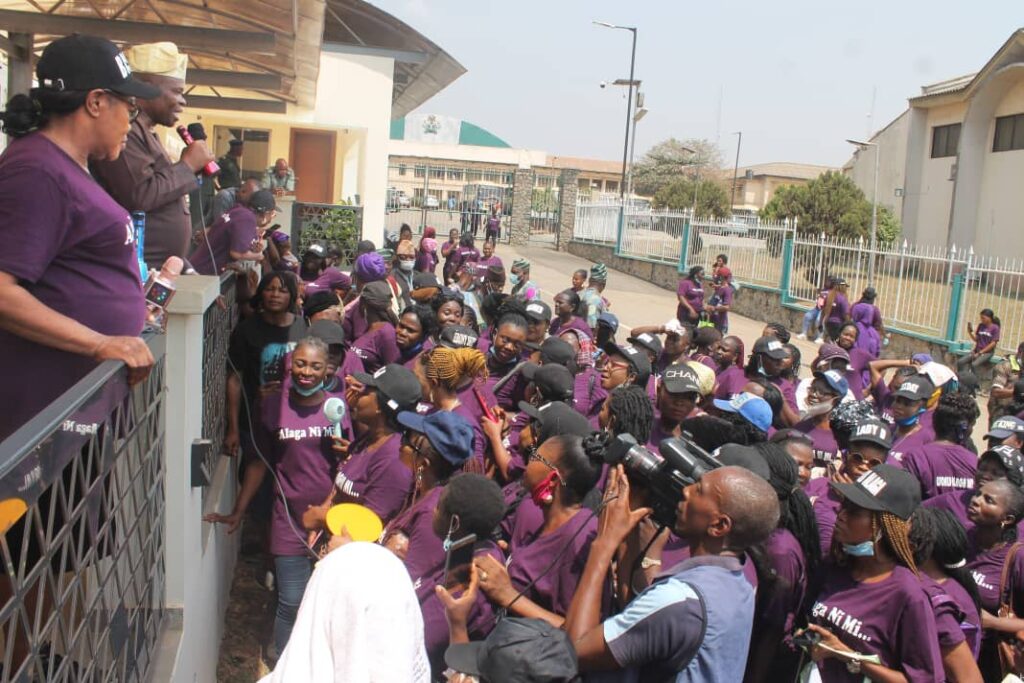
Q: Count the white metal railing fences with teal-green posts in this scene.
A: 1